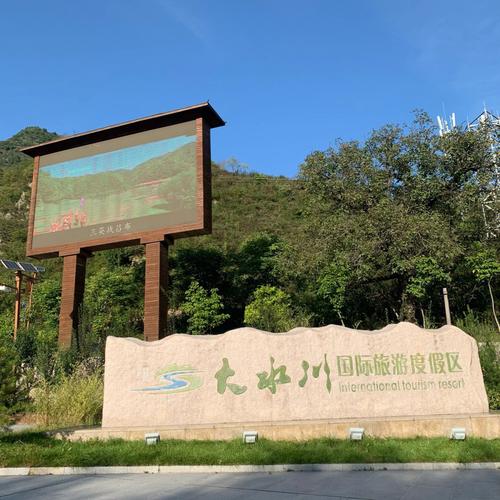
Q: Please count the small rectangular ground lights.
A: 4